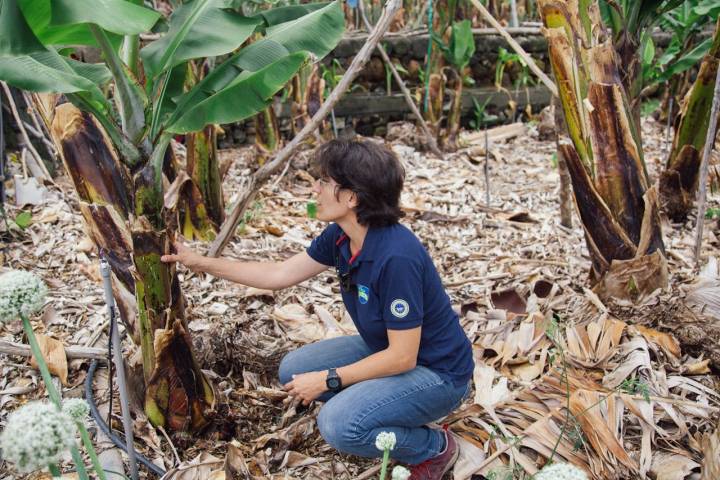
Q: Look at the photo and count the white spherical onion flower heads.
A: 6